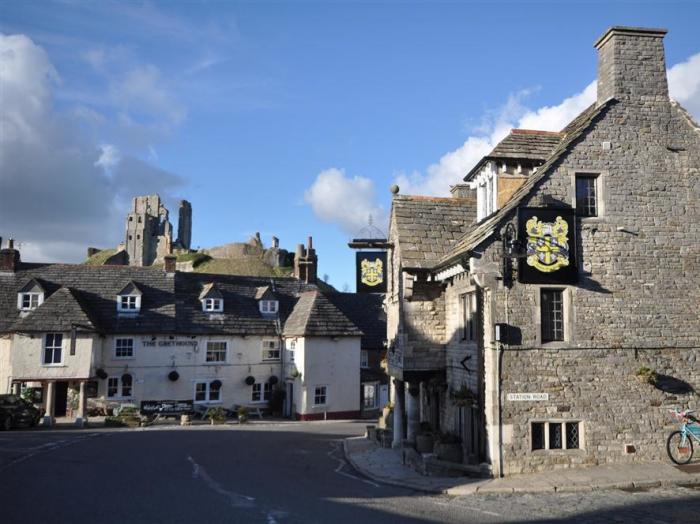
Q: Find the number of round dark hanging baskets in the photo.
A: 6